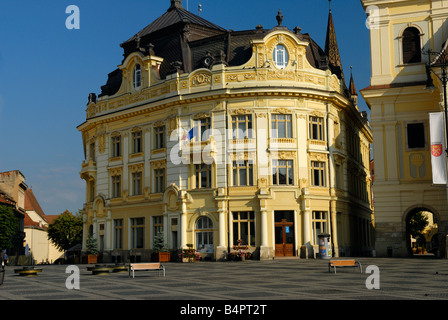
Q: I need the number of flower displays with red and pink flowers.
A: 2